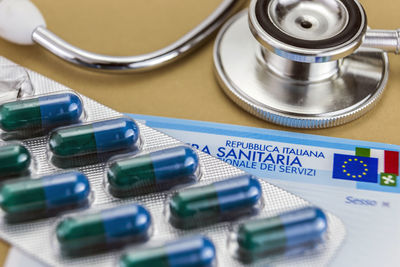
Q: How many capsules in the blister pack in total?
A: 9